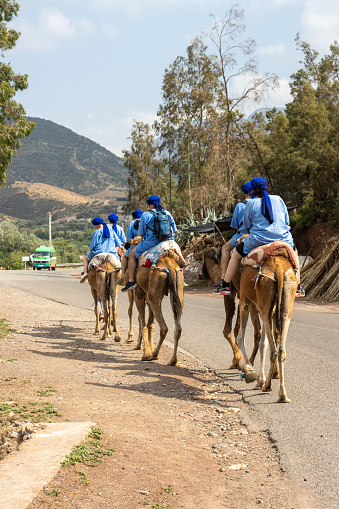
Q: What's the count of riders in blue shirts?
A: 6